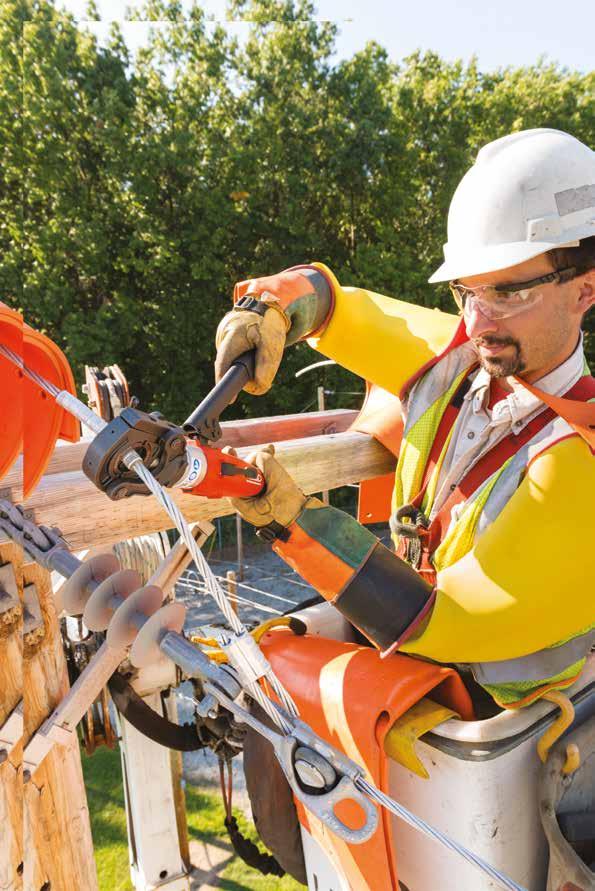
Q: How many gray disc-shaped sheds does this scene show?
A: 4